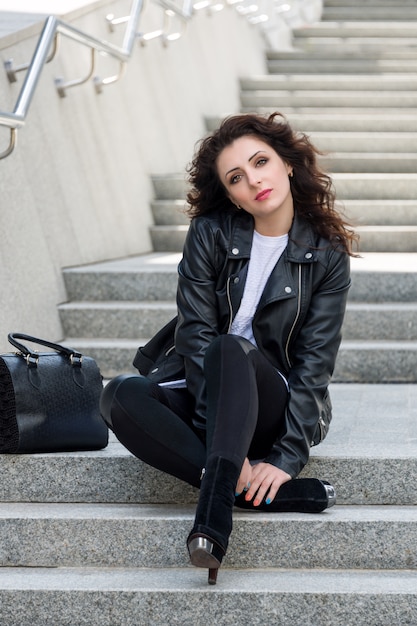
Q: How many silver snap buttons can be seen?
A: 4